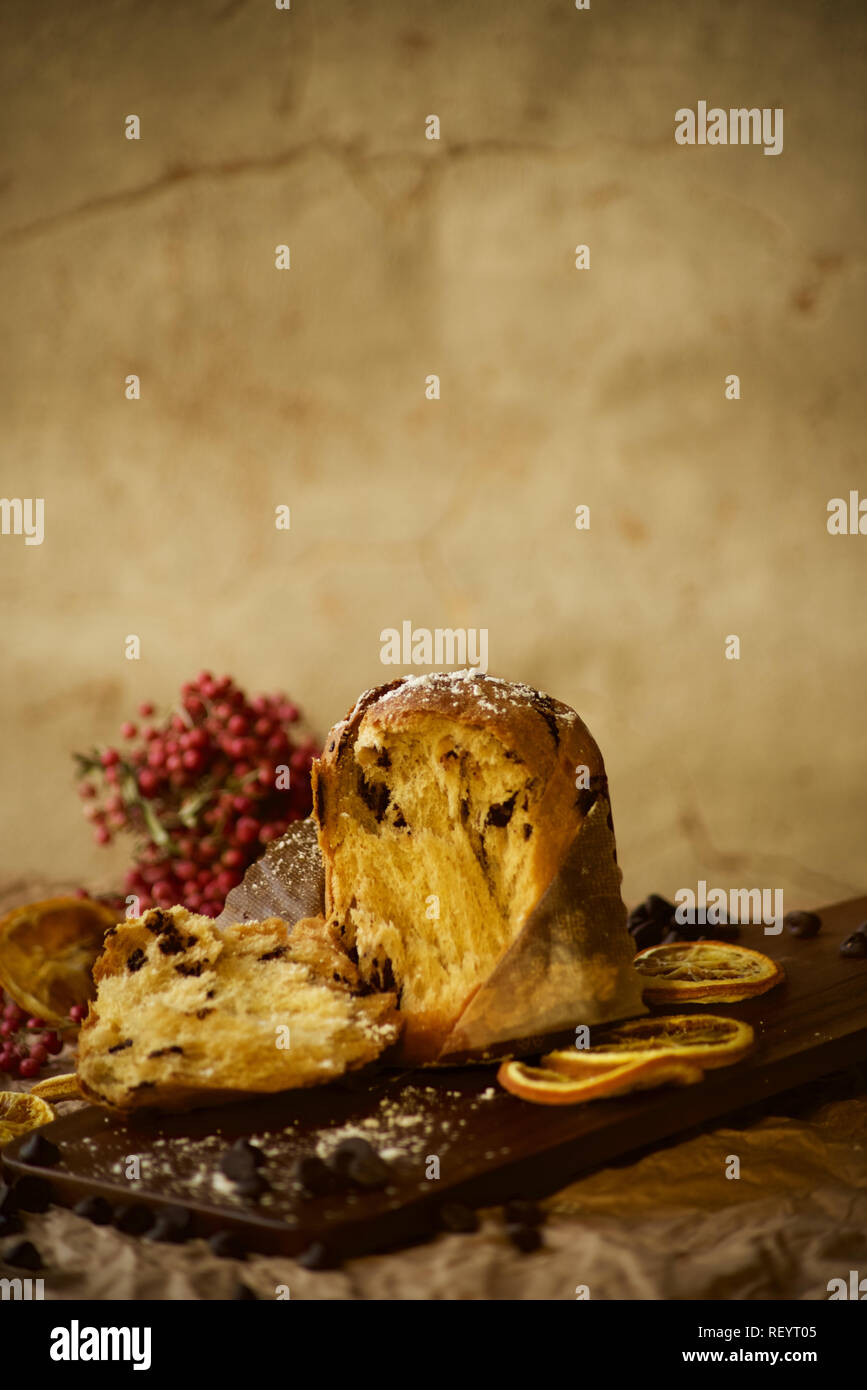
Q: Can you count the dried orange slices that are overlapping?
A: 2